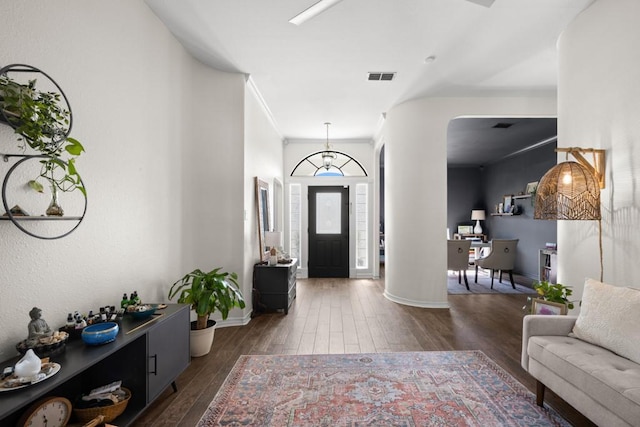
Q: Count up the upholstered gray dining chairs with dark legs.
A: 2